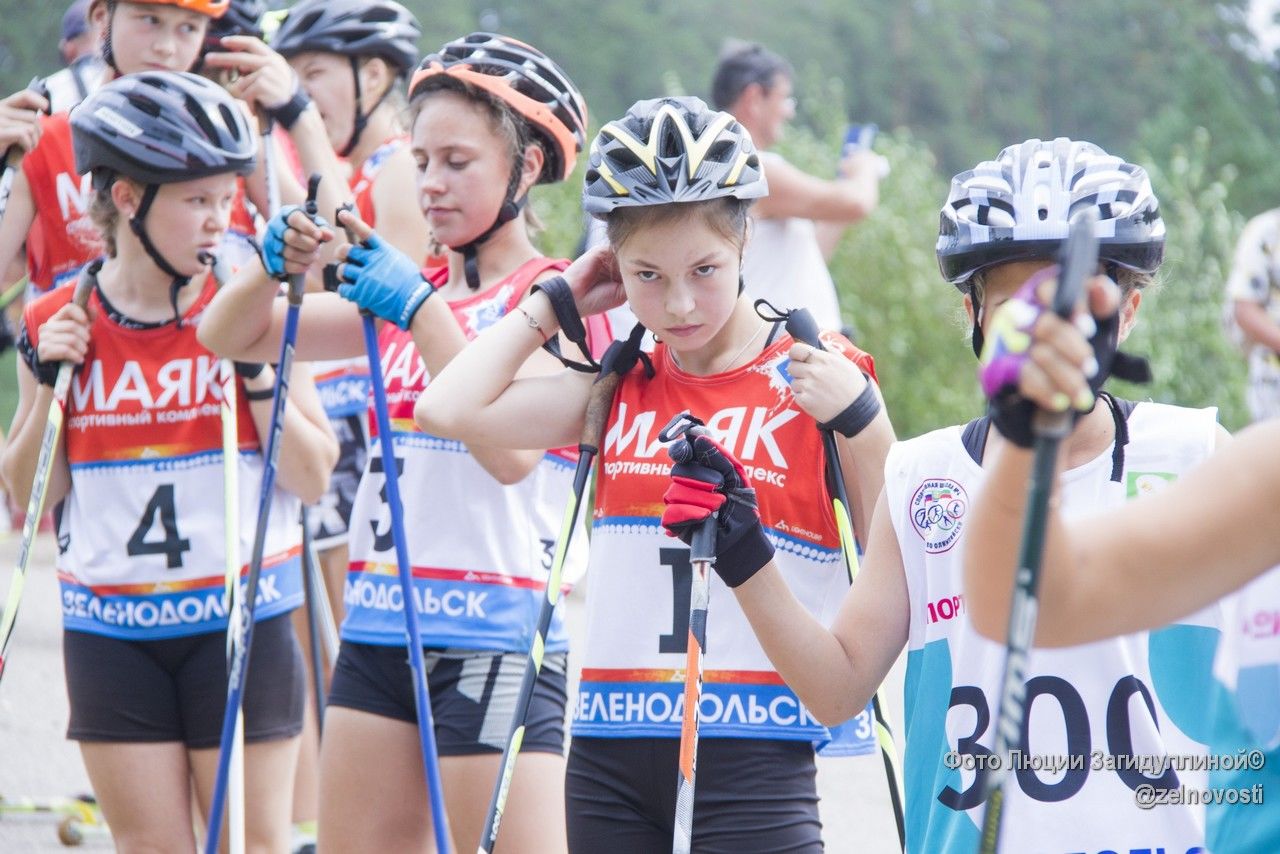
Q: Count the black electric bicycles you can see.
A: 0